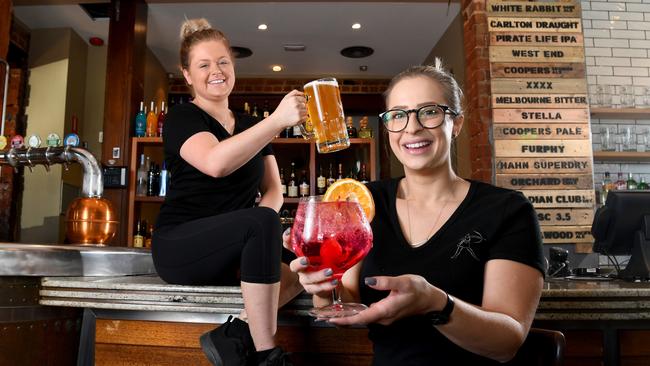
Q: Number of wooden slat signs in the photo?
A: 15